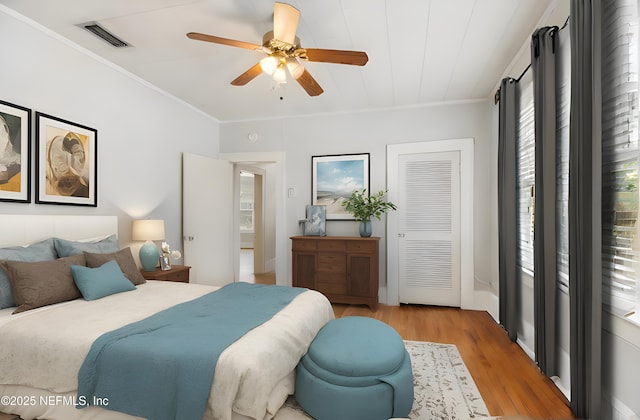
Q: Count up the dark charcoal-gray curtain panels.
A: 3